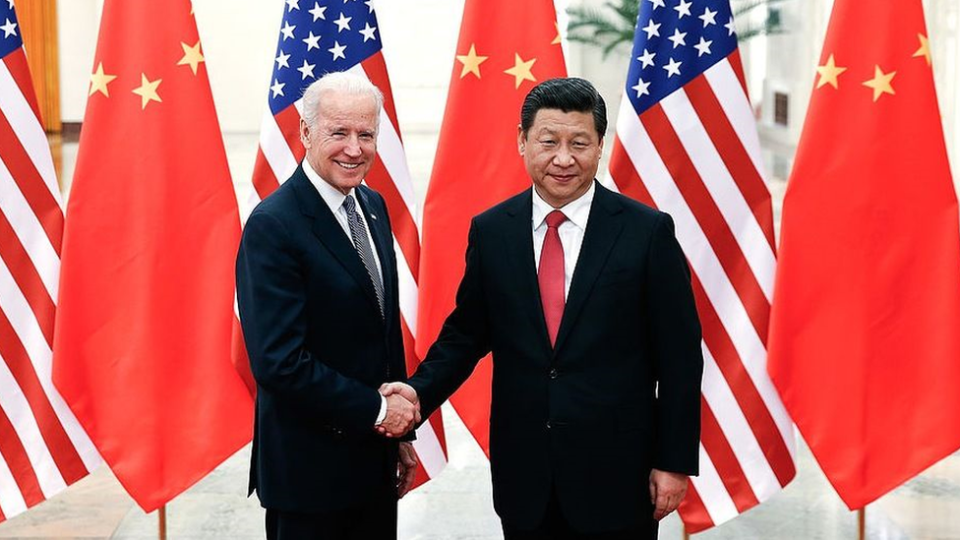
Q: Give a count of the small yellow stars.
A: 9